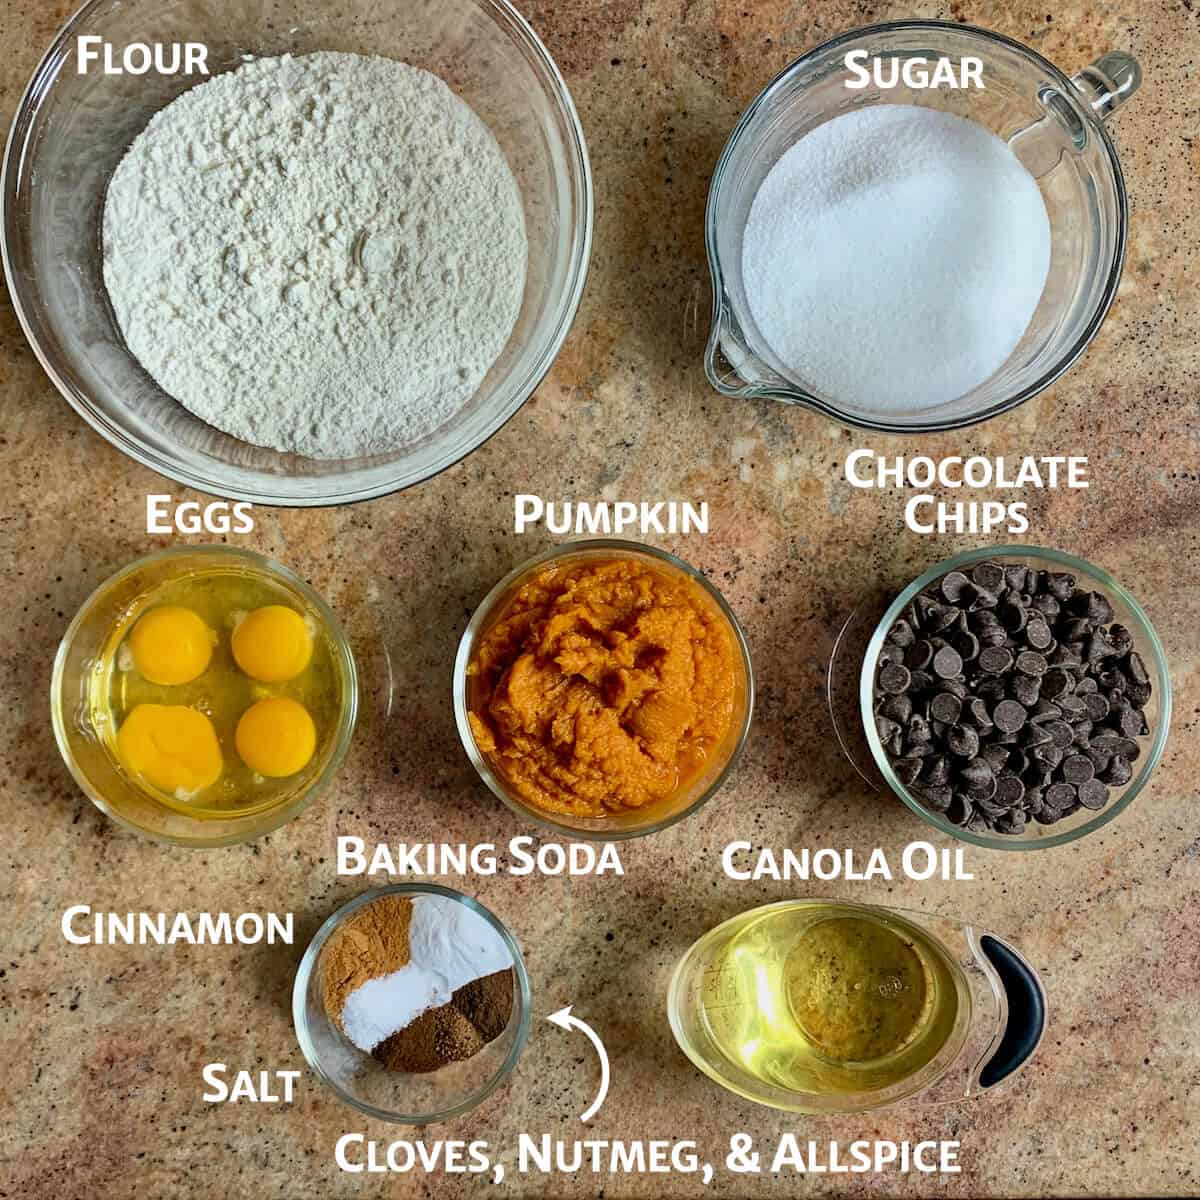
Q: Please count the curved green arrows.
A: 0